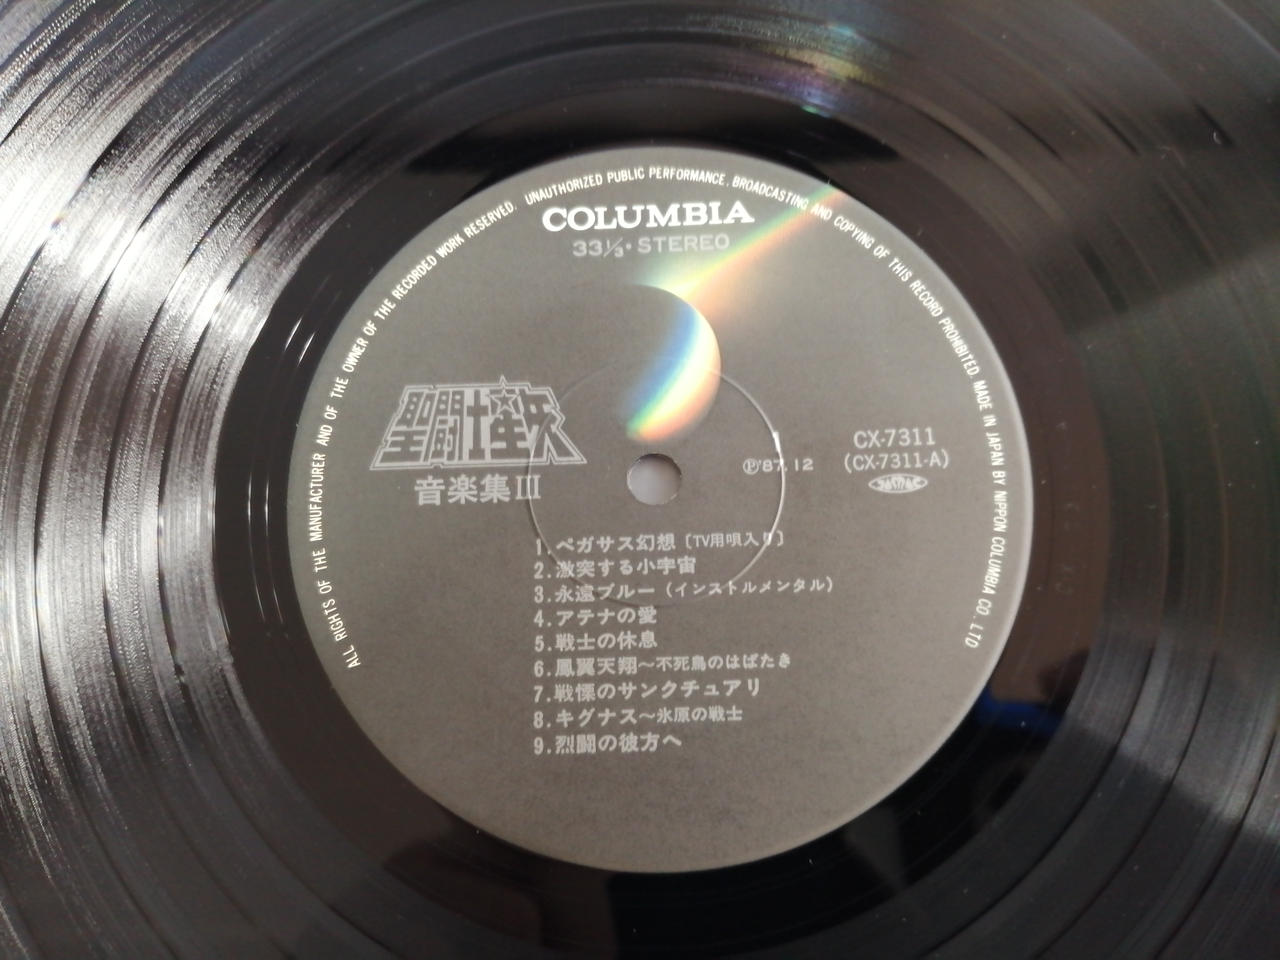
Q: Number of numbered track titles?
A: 9